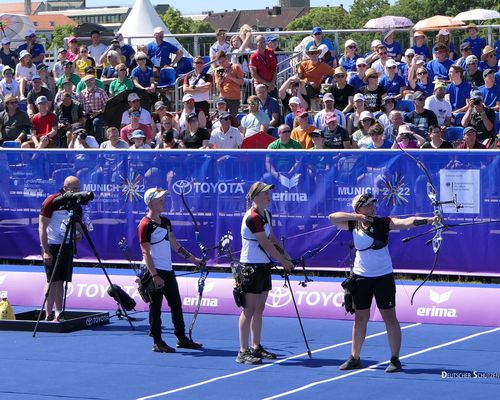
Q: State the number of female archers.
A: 3